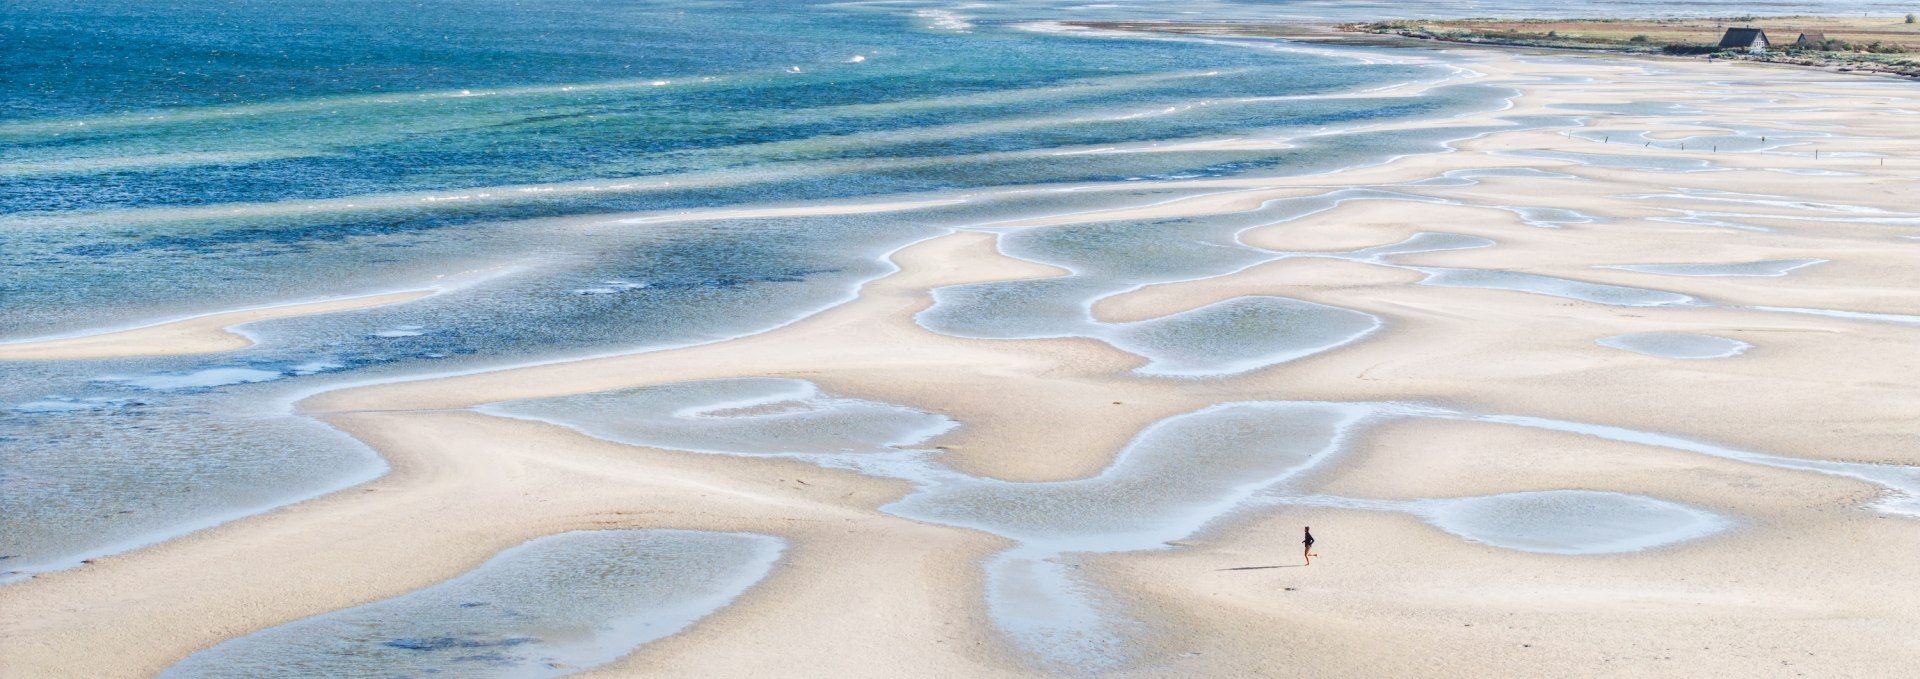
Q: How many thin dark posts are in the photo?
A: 8